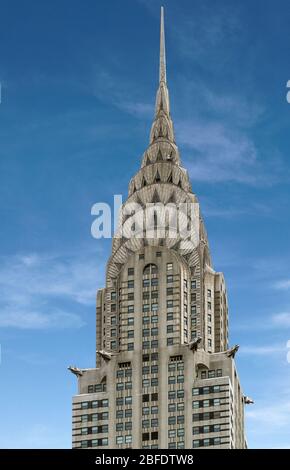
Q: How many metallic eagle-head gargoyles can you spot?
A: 5